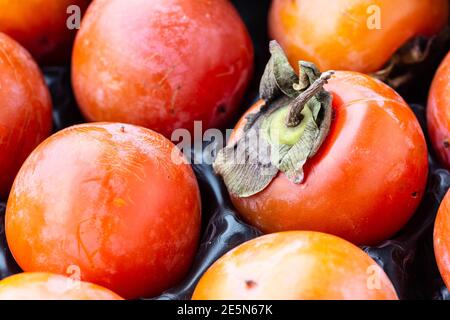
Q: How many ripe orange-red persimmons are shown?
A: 10